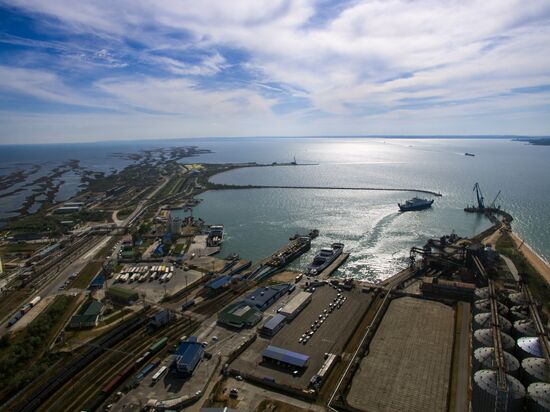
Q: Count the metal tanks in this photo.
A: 12